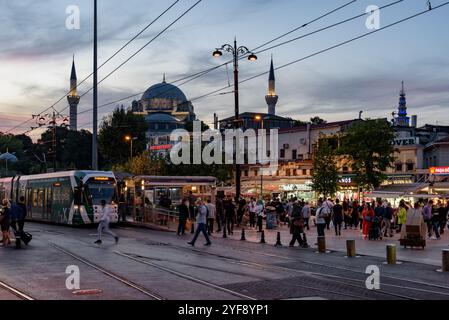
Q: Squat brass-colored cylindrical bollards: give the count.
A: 4